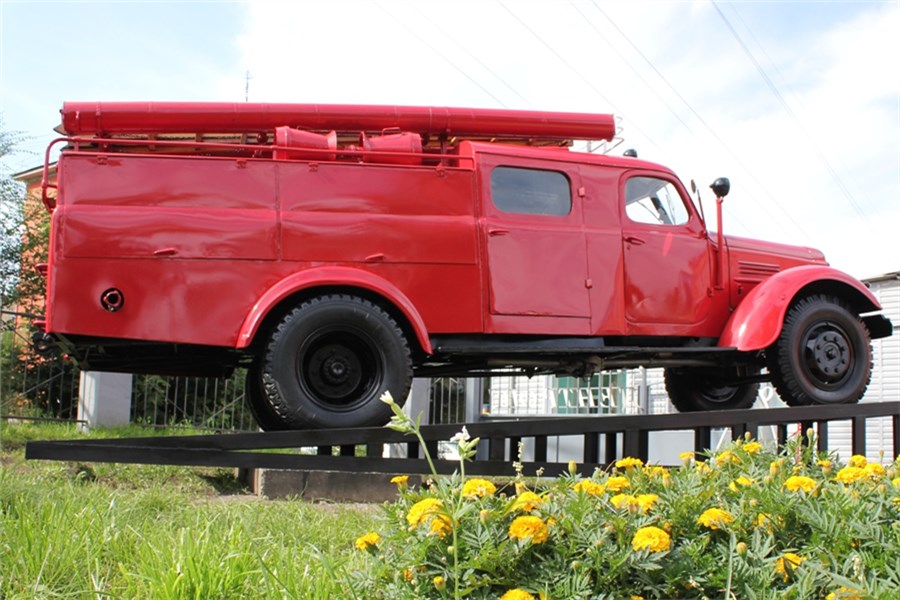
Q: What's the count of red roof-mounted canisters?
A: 2